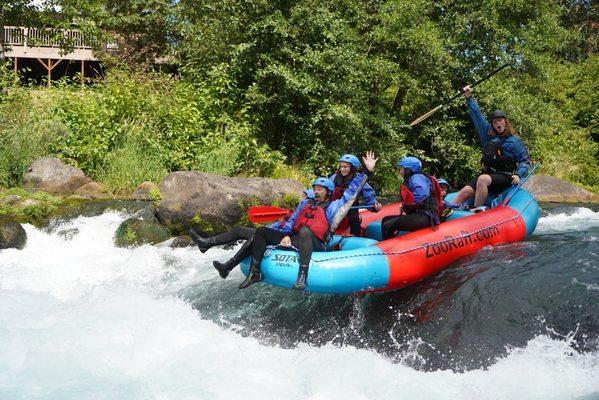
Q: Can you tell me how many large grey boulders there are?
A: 3